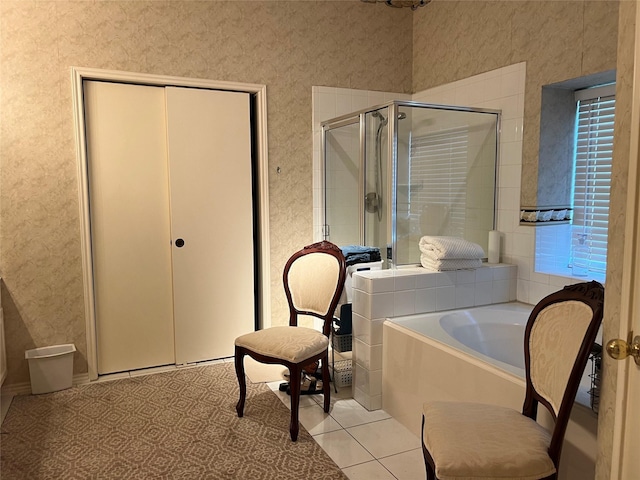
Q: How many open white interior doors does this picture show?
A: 1